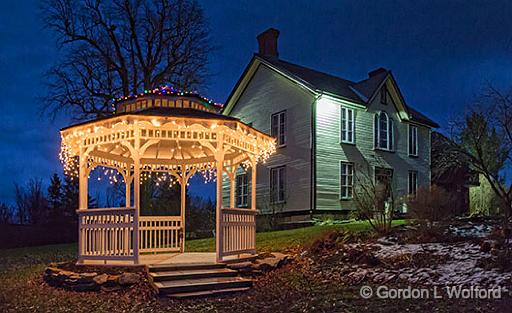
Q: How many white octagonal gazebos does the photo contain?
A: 1